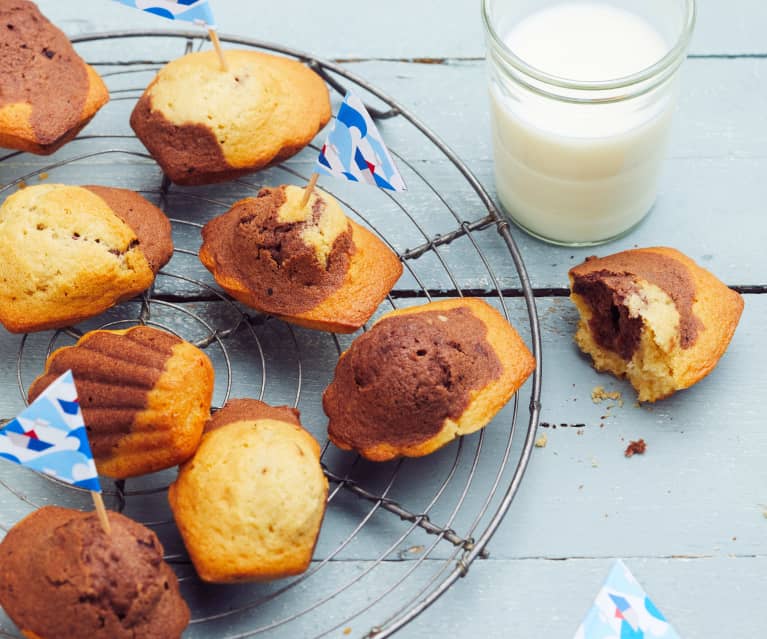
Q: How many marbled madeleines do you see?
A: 9